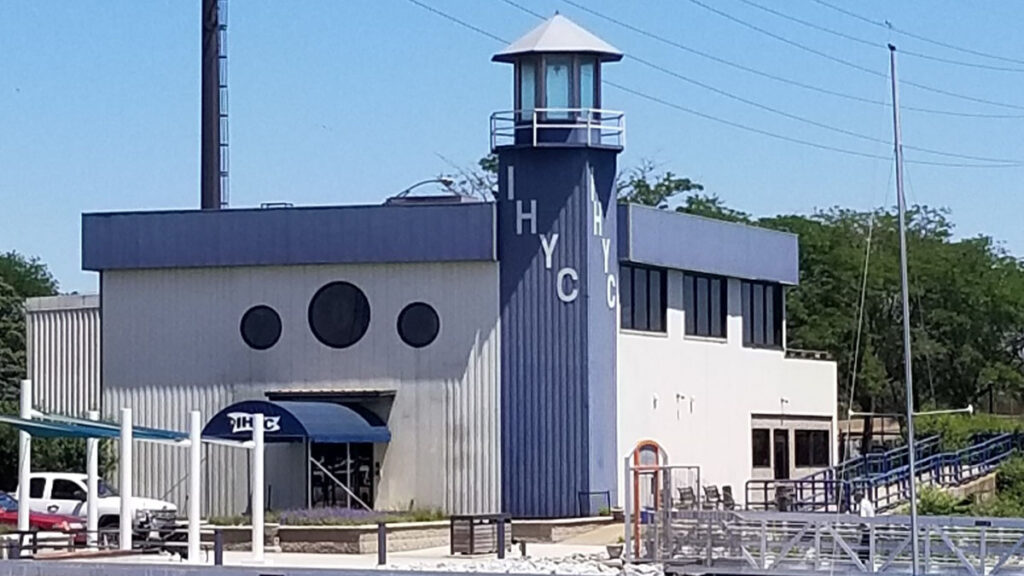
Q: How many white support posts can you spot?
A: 5